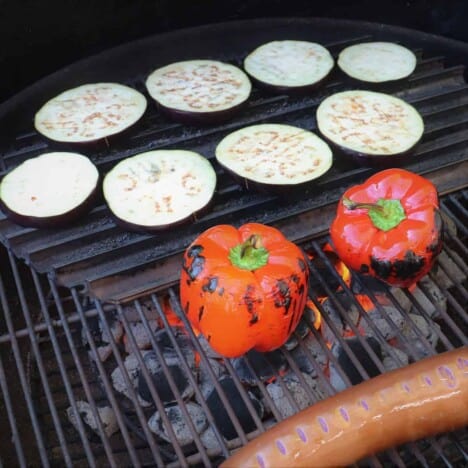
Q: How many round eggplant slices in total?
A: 8